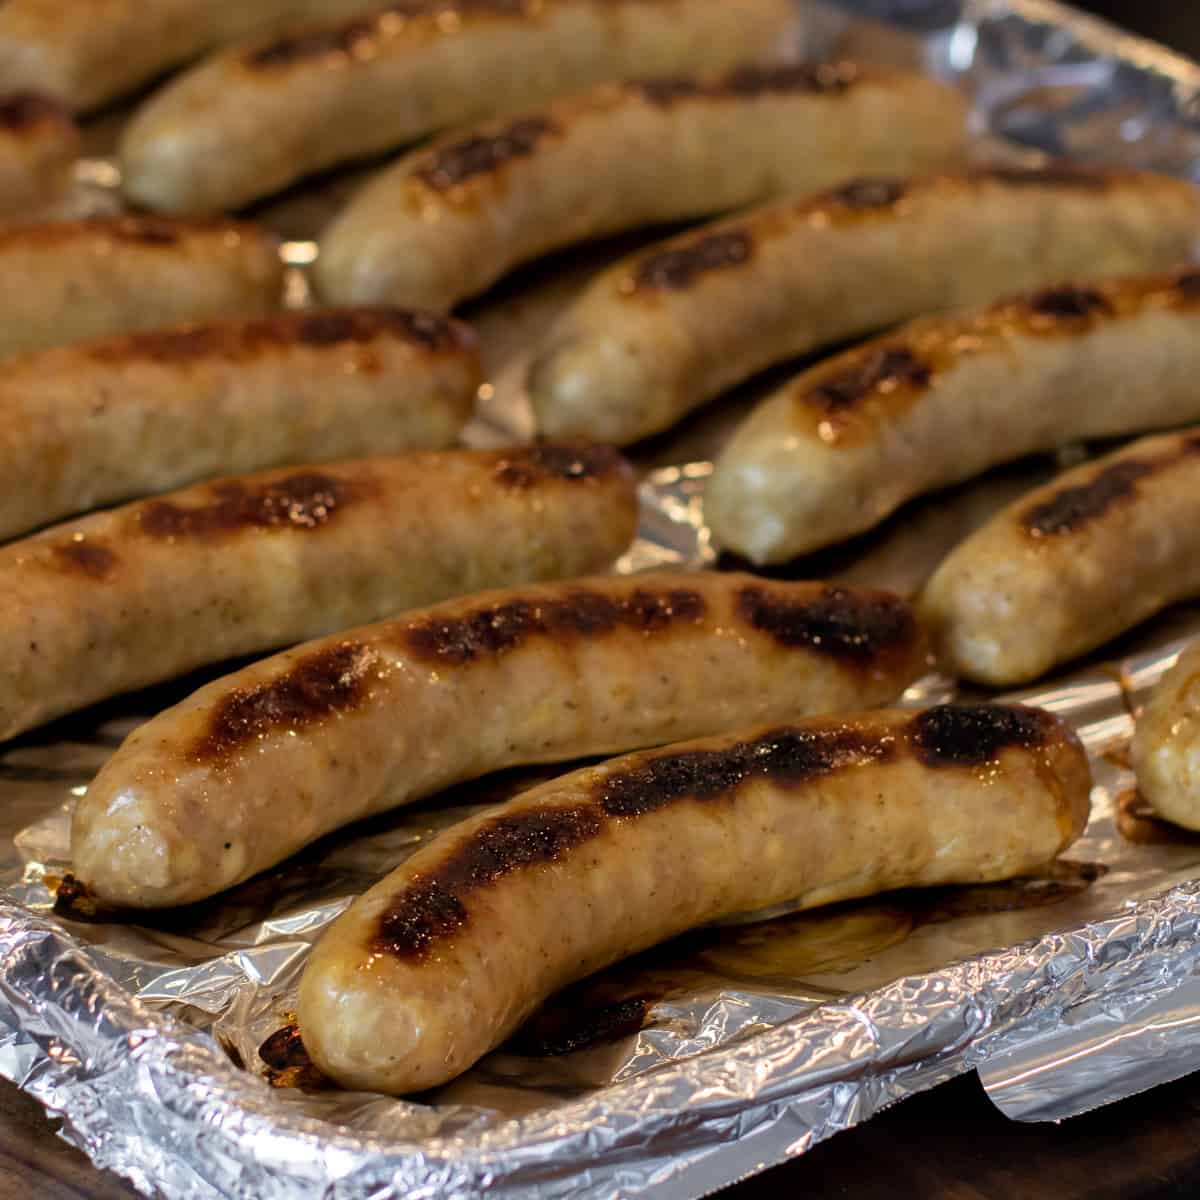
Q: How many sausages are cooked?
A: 13